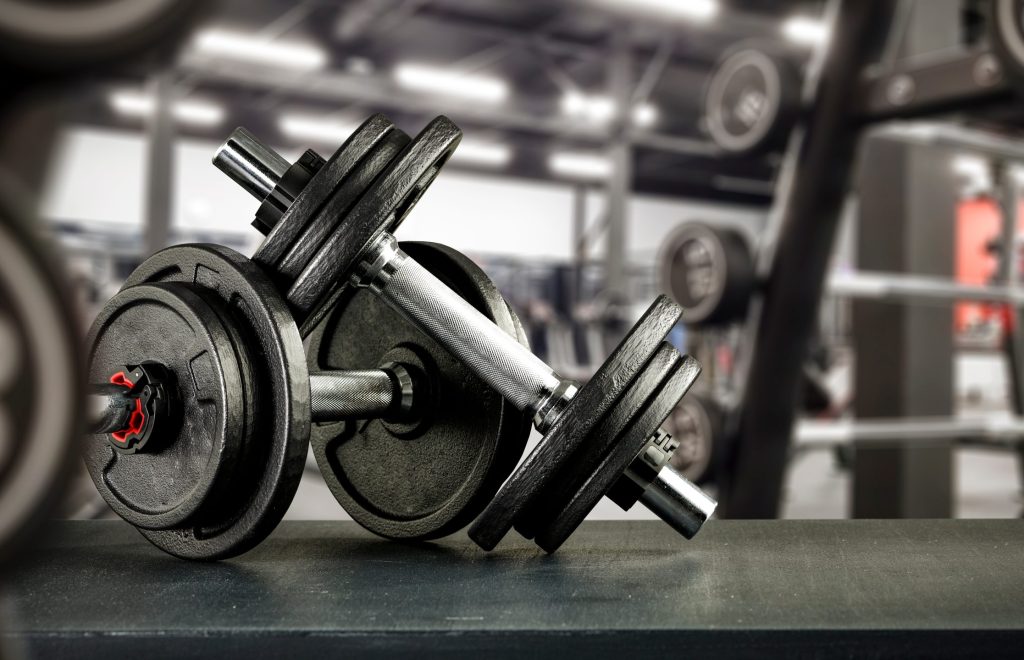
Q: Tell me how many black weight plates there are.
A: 11